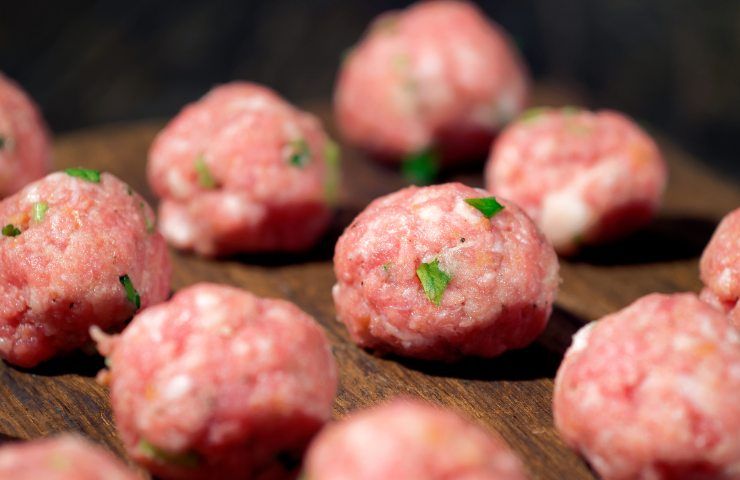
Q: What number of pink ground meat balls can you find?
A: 11